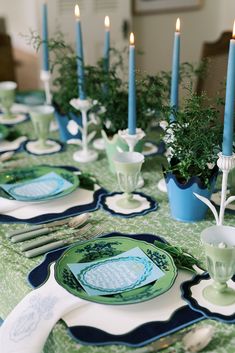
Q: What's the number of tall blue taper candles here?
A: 6